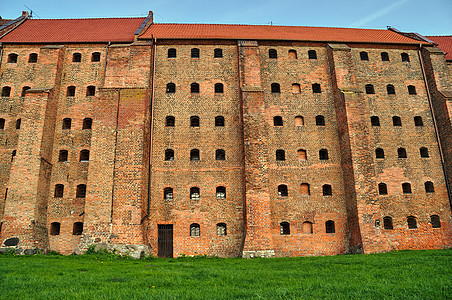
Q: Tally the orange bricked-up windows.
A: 6